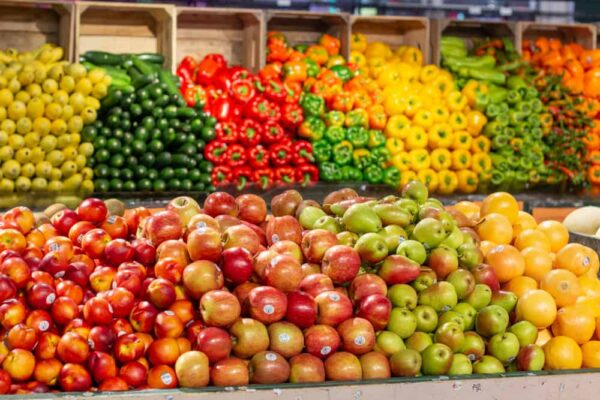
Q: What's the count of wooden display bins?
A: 7